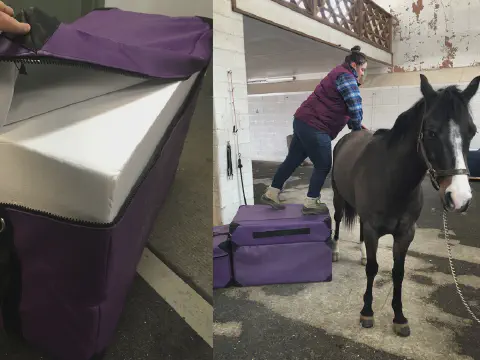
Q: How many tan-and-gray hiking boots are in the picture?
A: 2